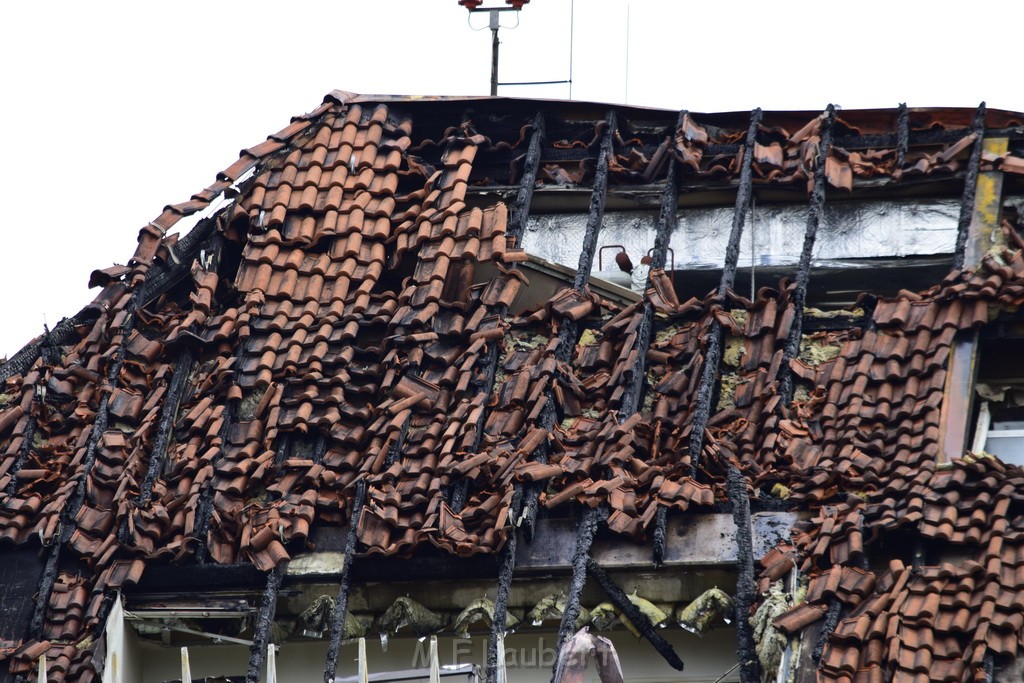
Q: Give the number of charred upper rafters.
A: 7